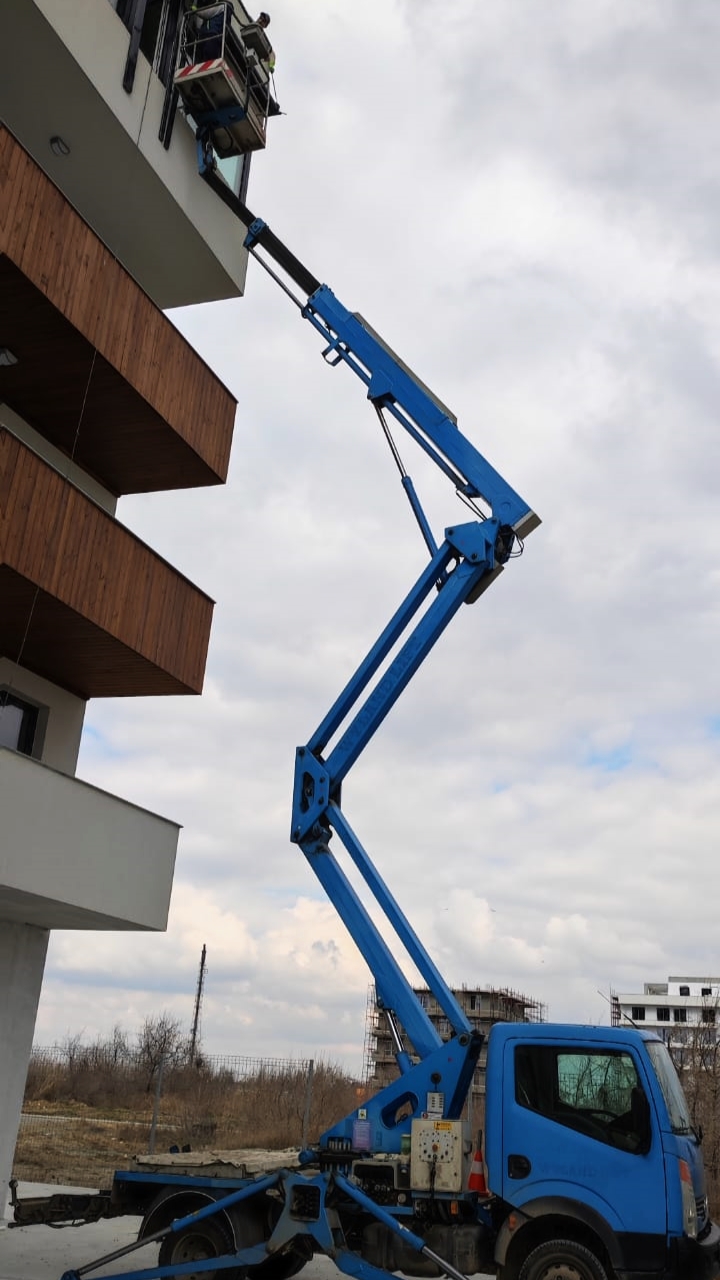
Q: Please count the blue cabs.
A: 1